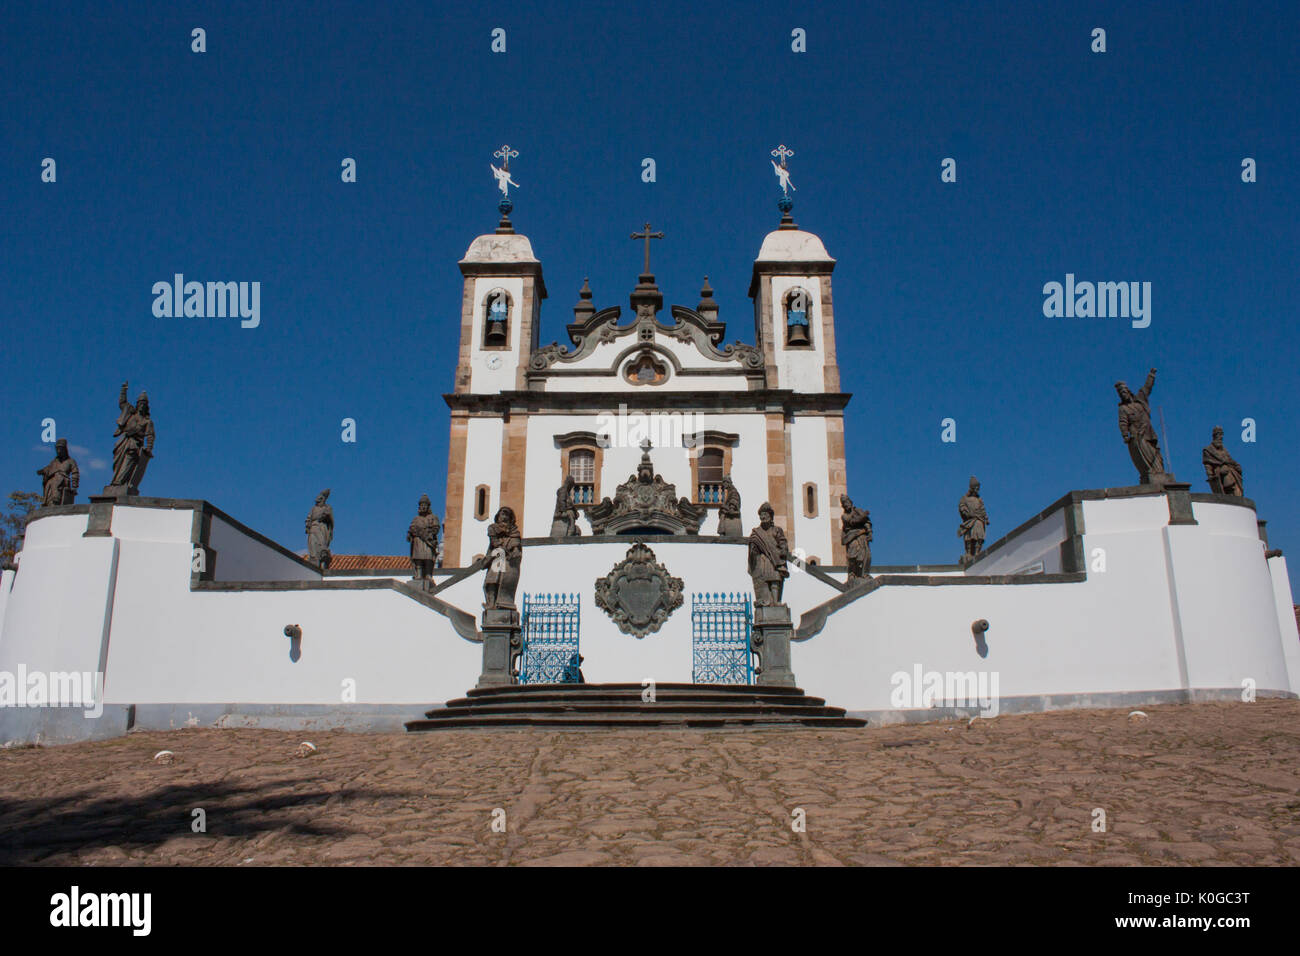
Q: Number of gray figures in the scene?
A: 12